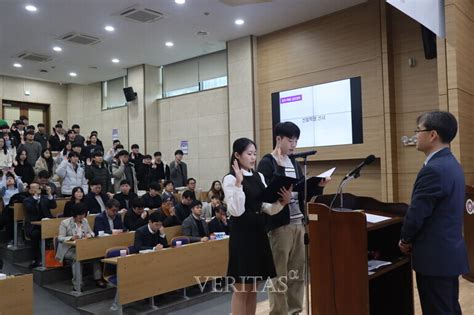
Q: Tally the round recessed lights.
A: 9